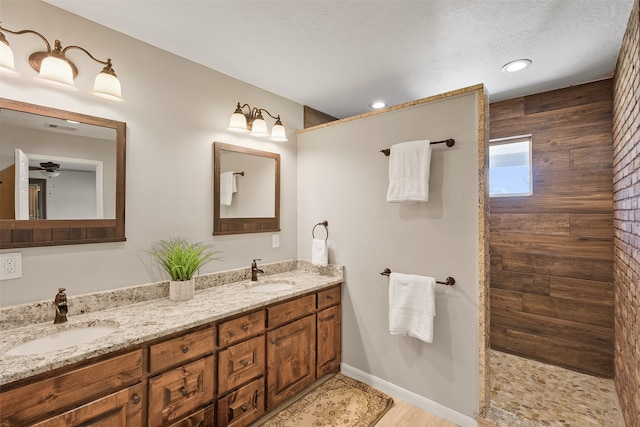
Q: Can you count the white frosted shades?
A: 6